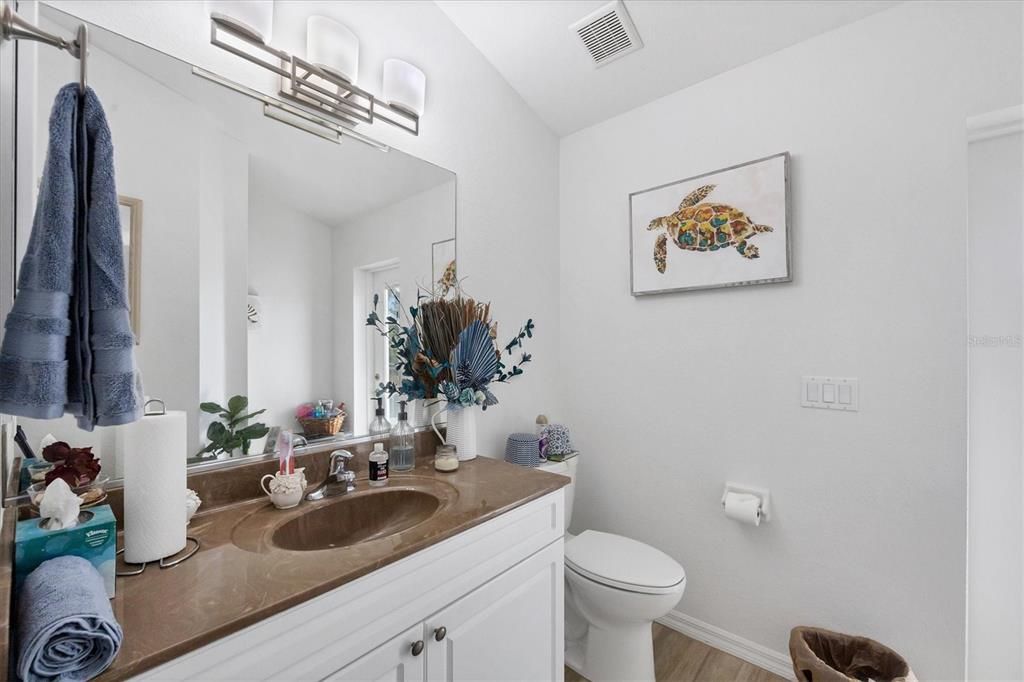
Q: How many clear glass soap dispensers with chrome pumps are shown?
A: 1